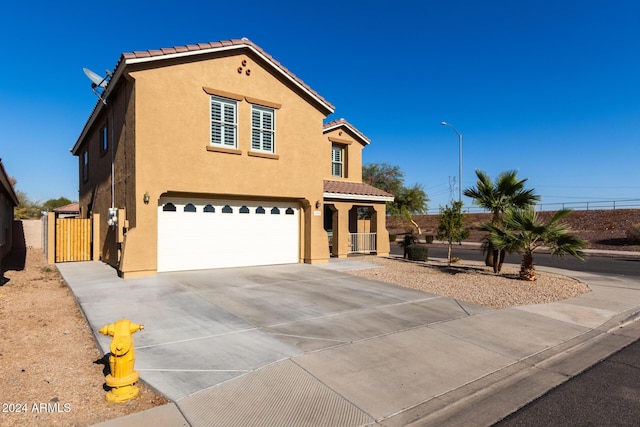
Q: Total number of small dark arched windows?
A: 8